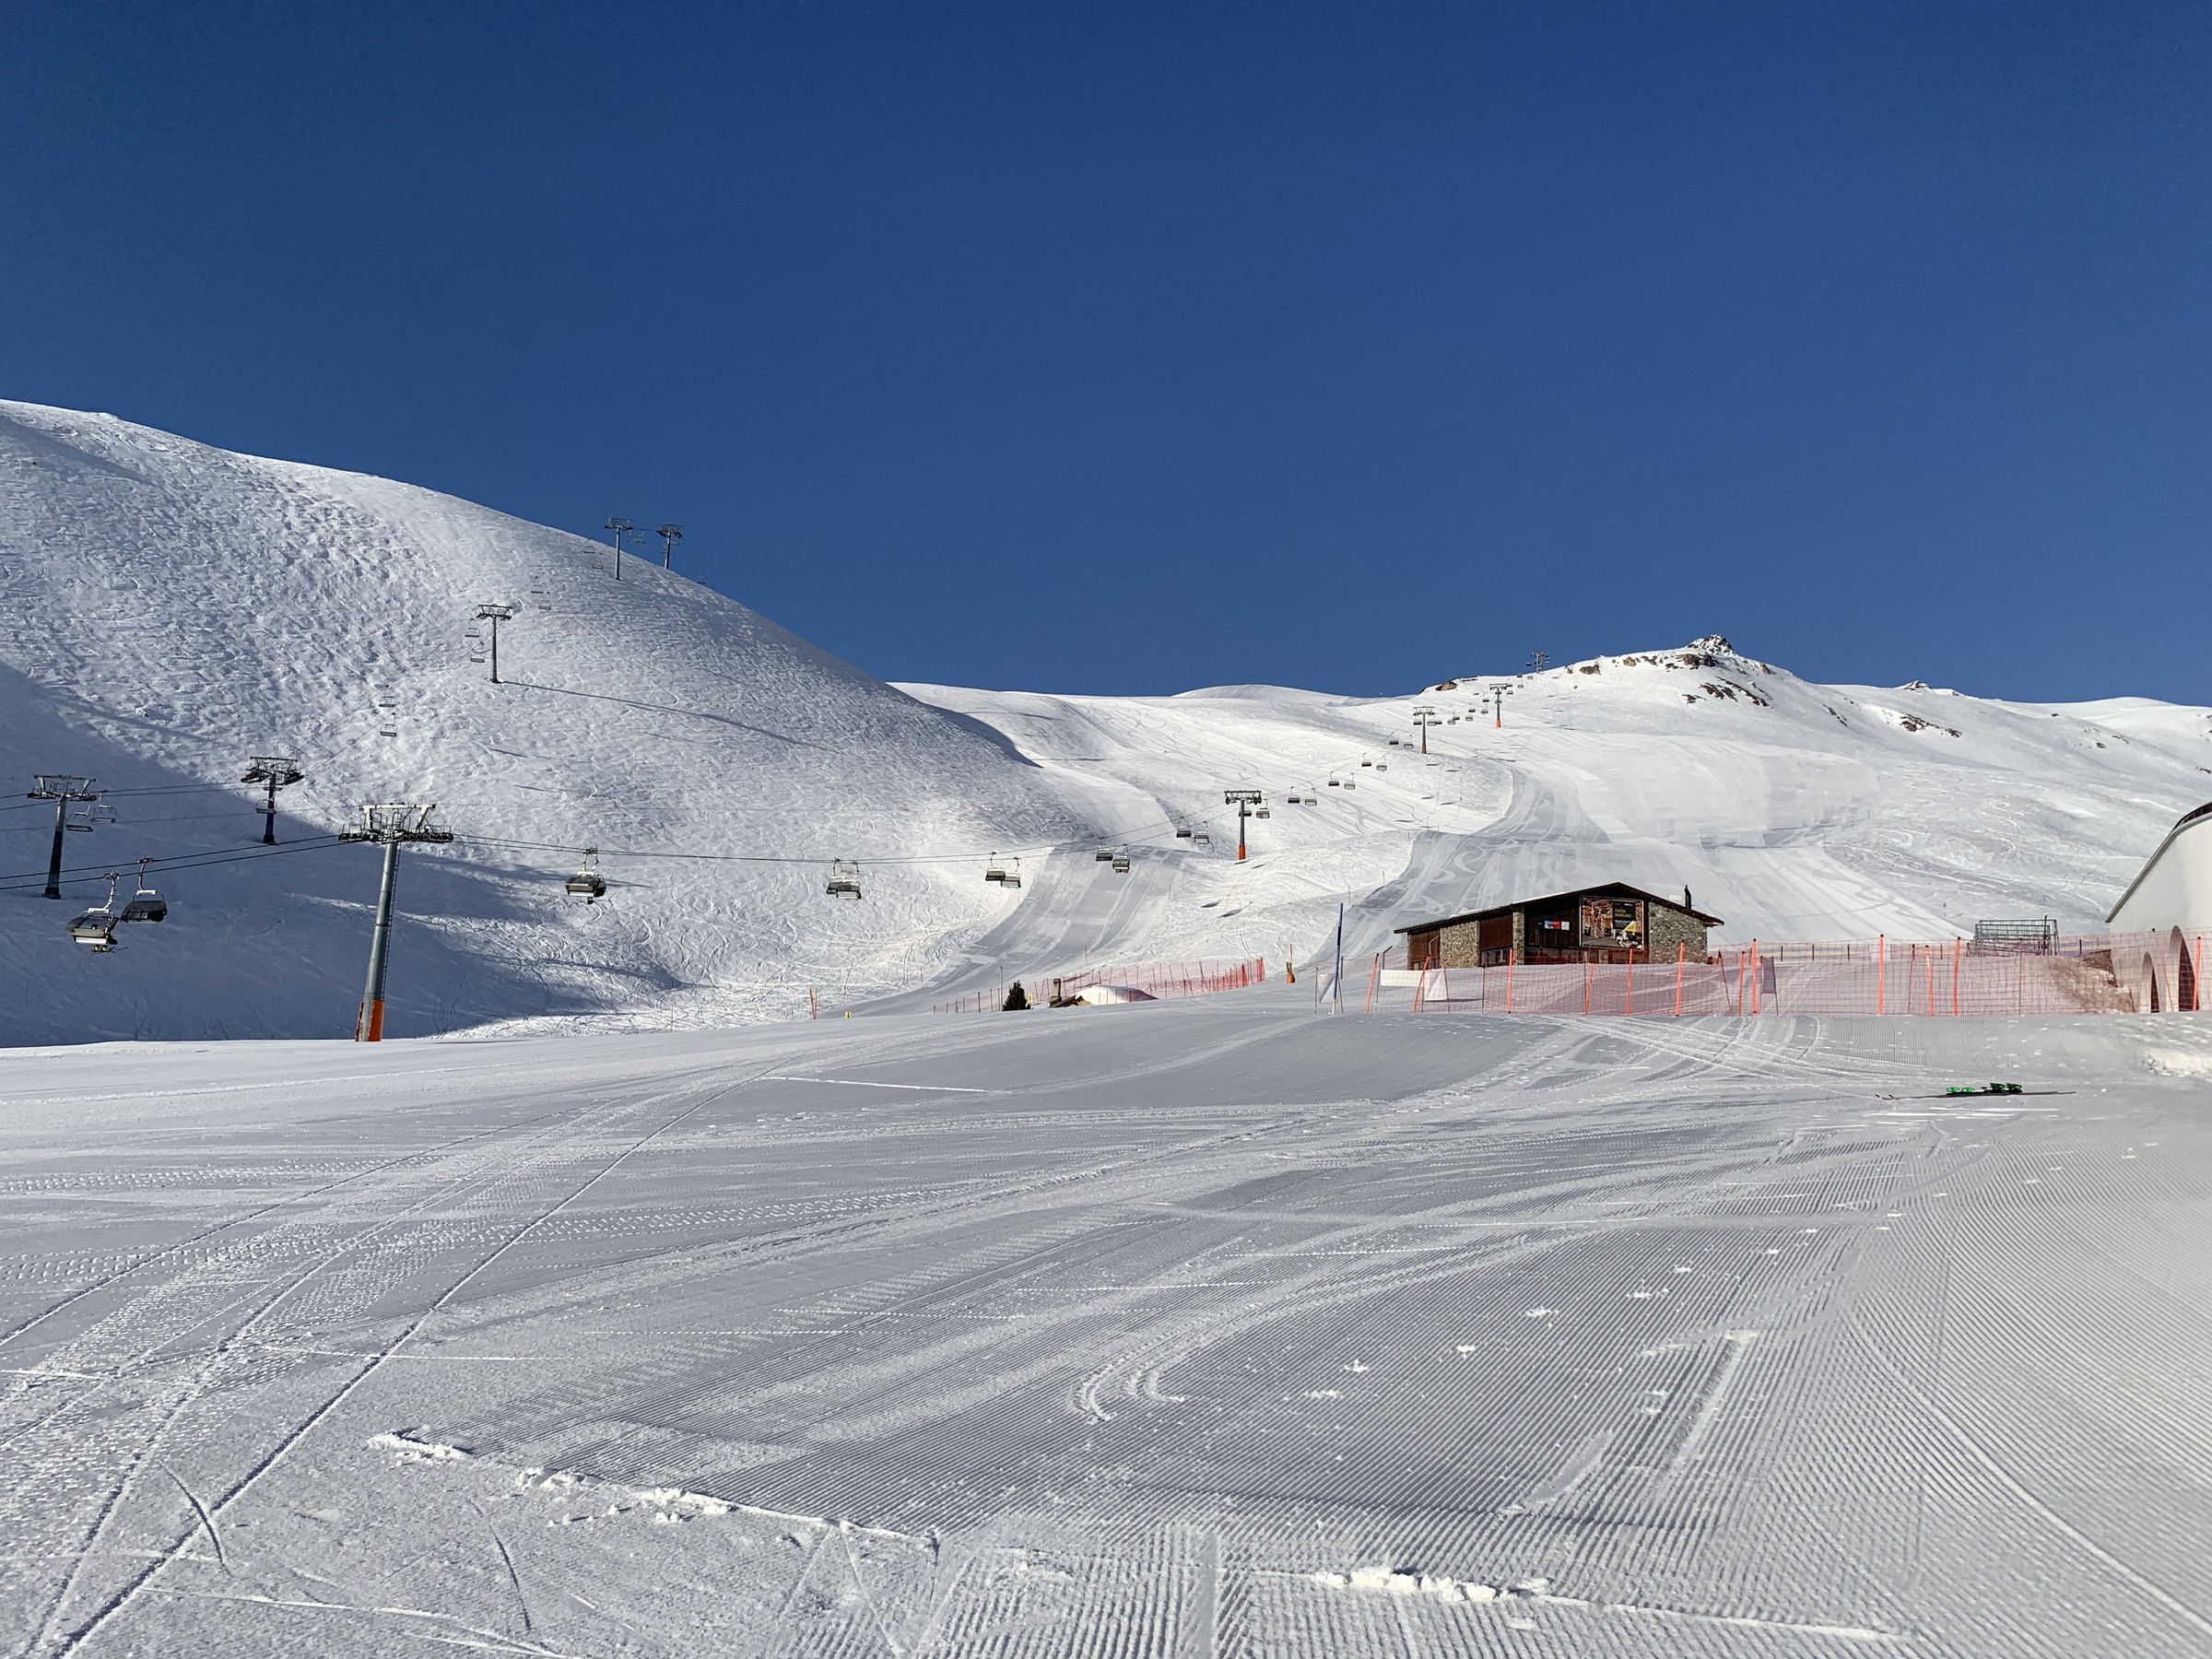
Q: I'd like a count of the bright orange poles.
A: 12